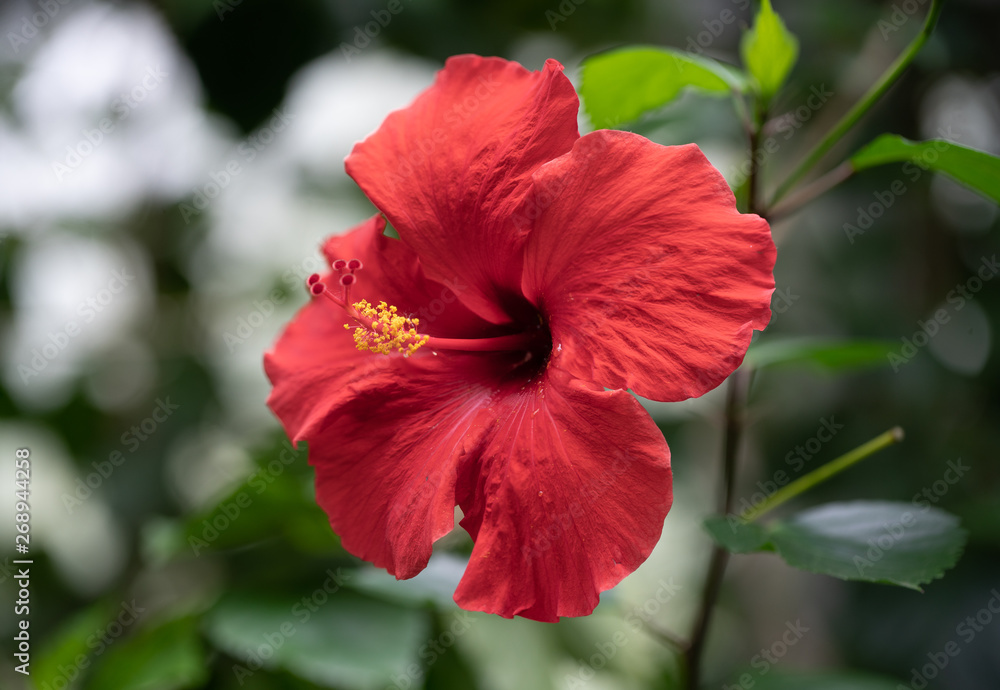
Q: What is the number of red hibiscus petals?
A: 5